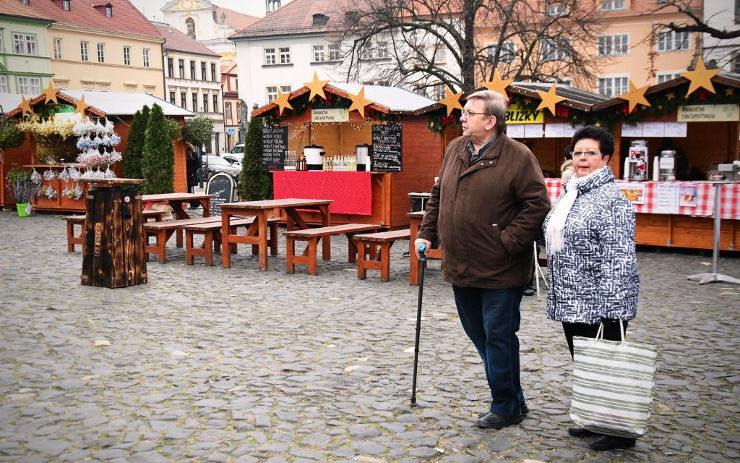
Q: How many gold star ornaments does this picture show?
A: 11